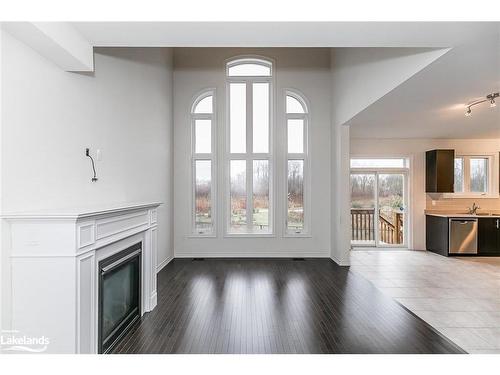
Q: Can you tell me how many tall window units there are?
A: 3